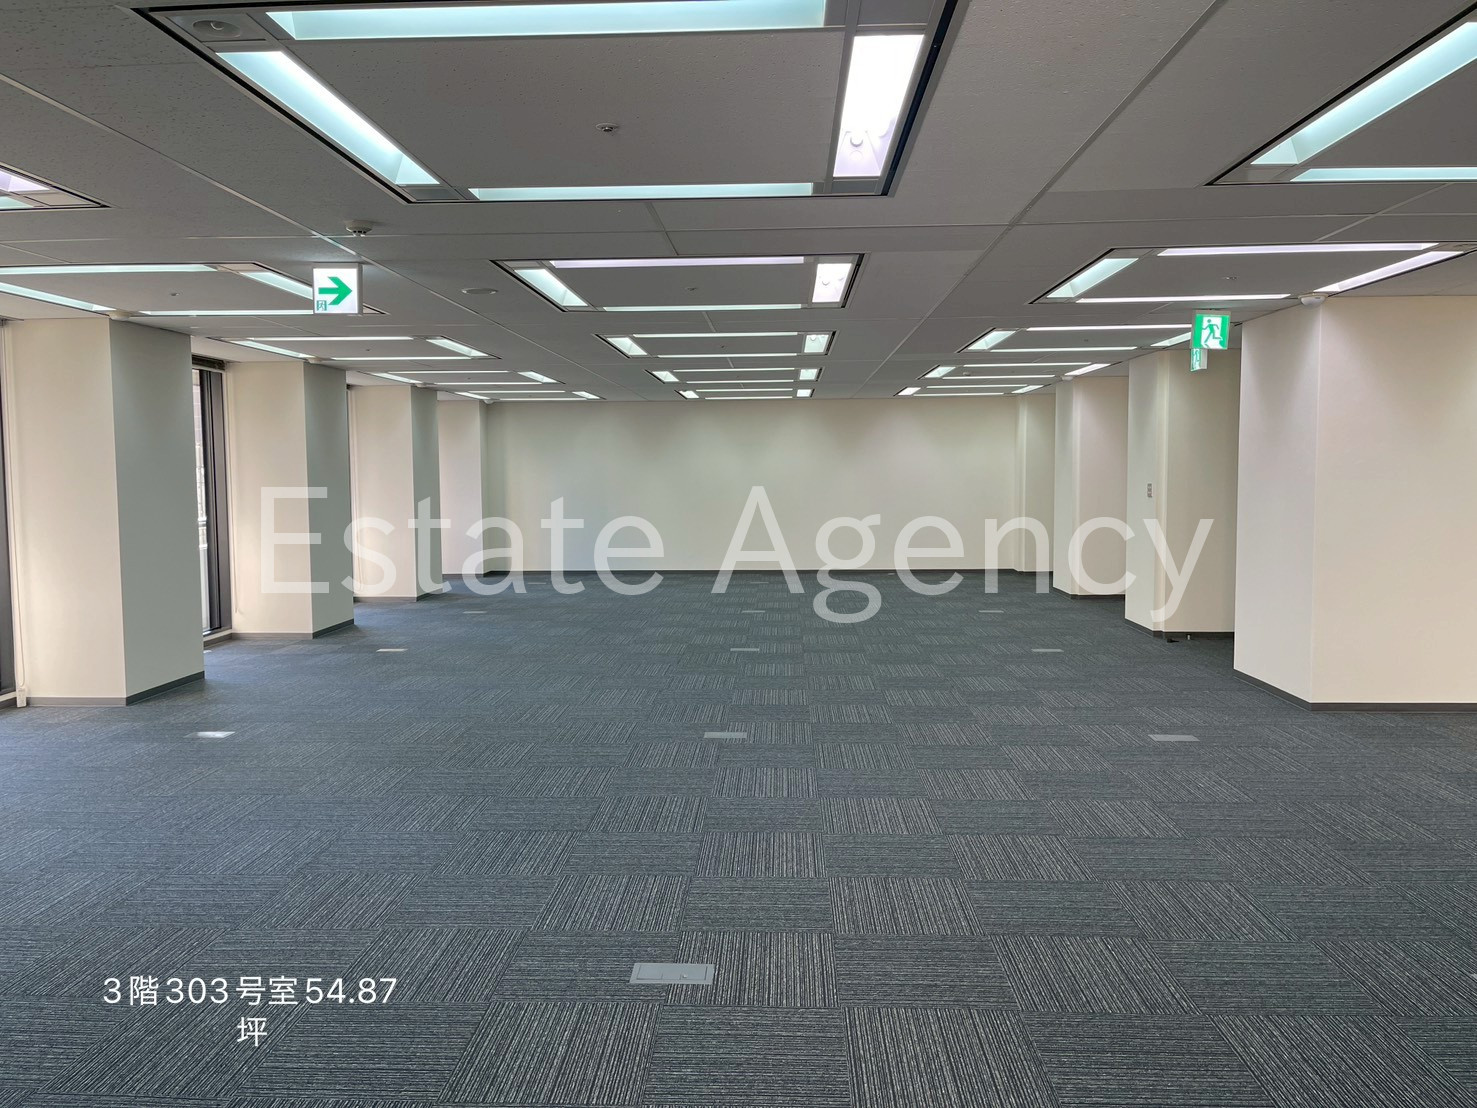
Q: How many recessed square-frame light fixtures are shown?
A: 15